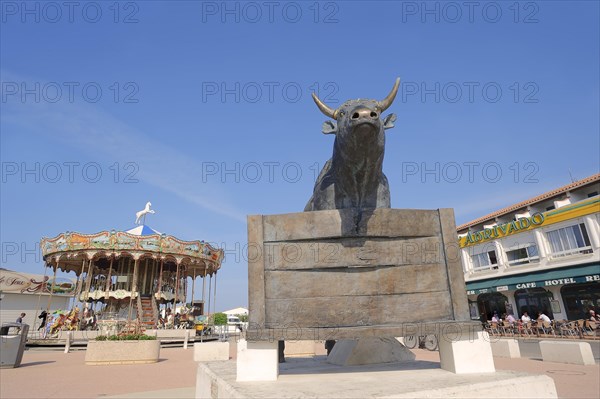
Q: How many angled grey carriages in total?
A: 0